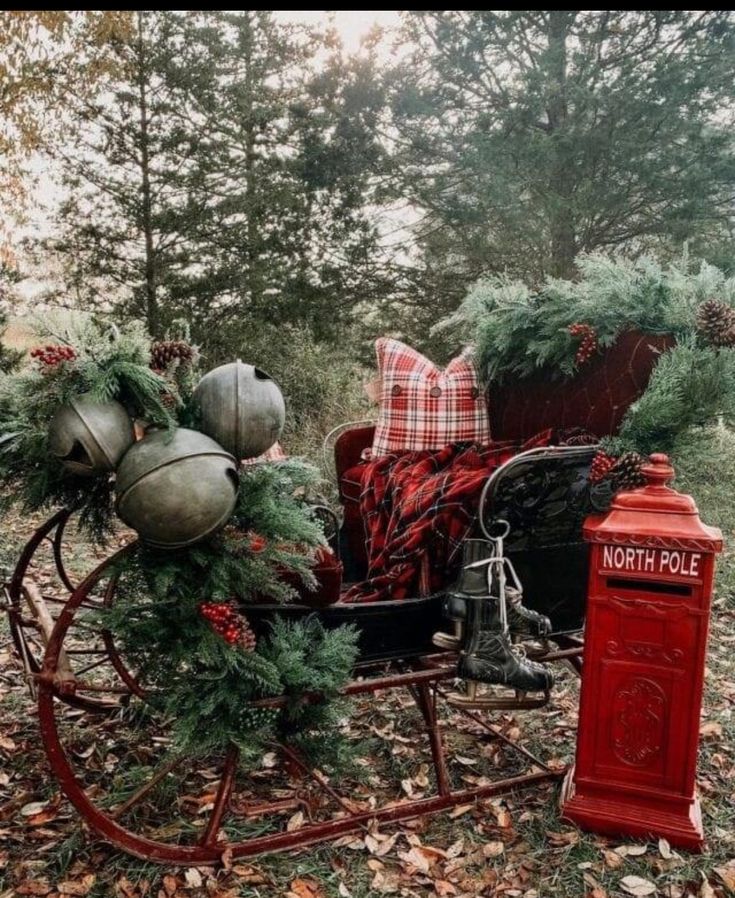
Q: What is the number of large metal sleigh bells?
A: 3